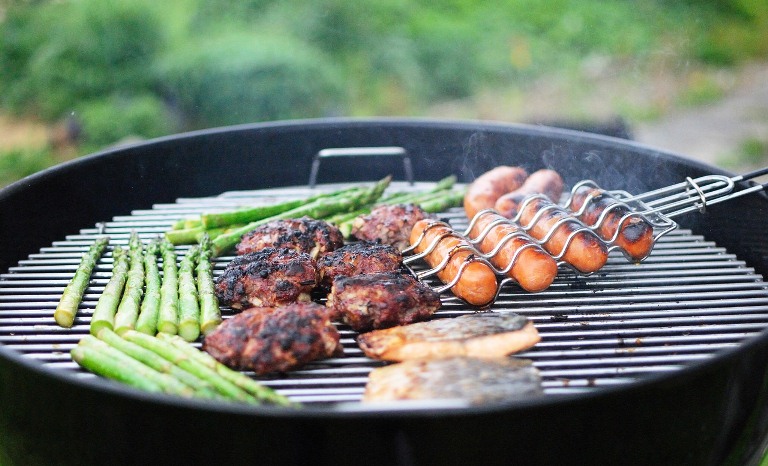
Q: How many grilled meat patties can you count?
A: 6